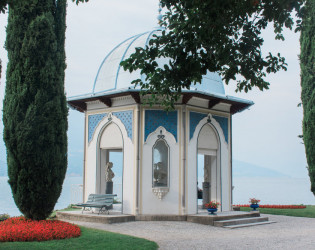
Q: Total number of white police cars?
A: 0